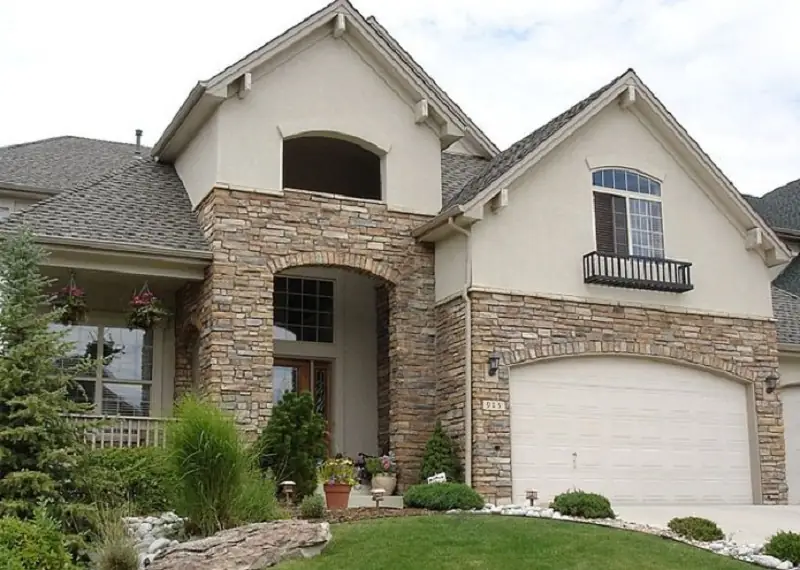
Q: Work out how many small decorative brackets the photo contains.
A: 6